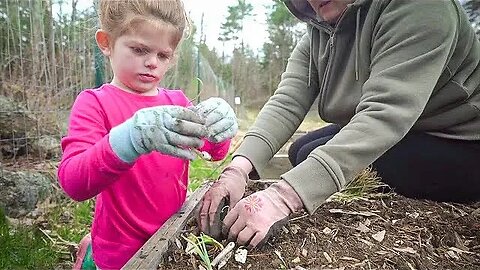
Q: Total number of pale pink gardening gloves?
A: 2